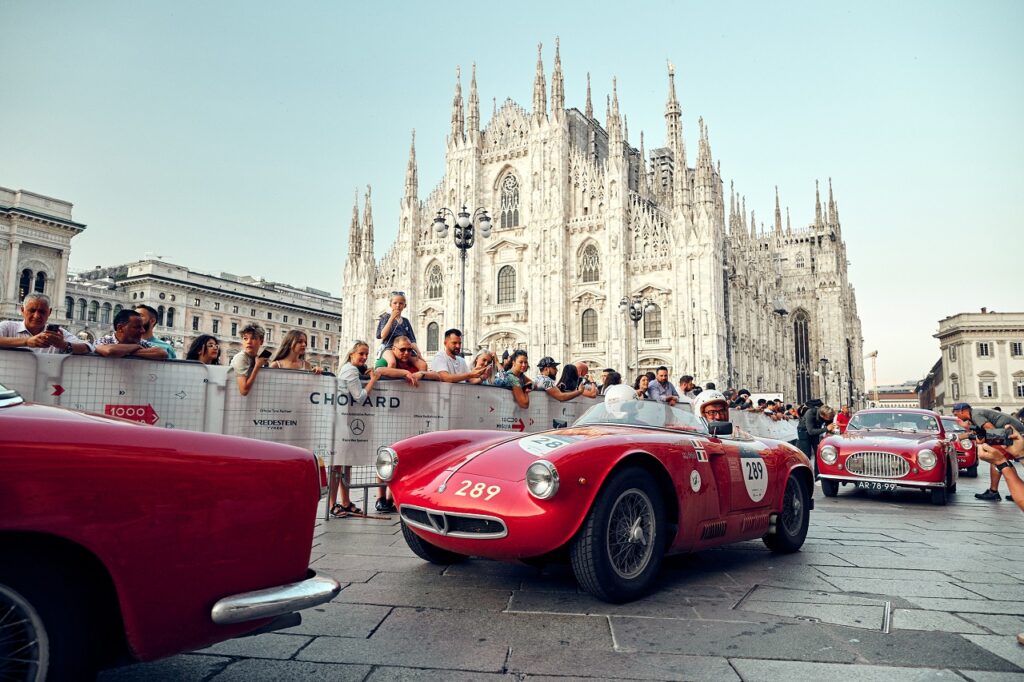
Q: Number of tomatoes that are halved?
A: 0